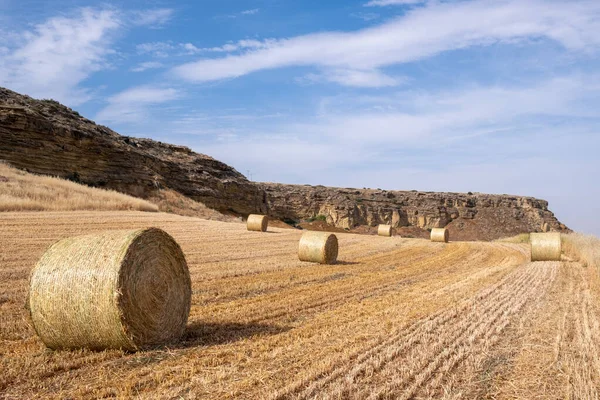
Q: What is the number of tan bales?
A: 6